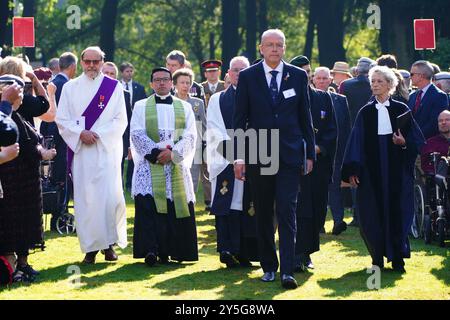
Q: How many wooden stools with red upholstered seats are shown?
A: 0